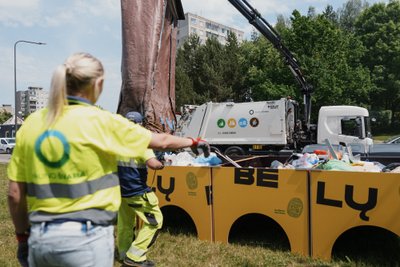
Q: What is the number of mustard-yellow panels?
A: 3